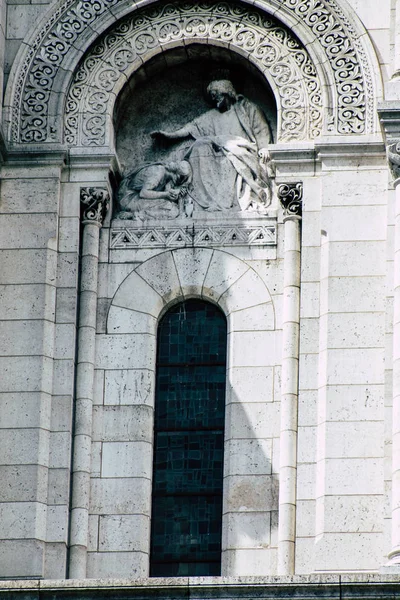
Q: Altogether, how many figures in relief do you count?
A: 2